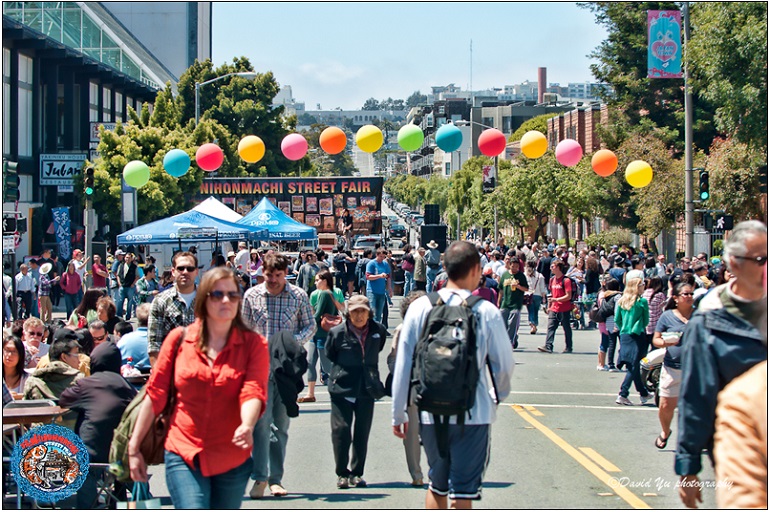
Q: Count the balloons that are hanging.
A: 14